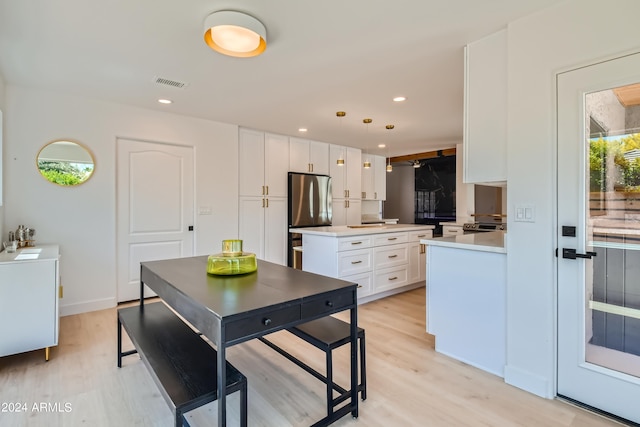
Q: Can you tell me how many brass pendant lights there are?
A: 3